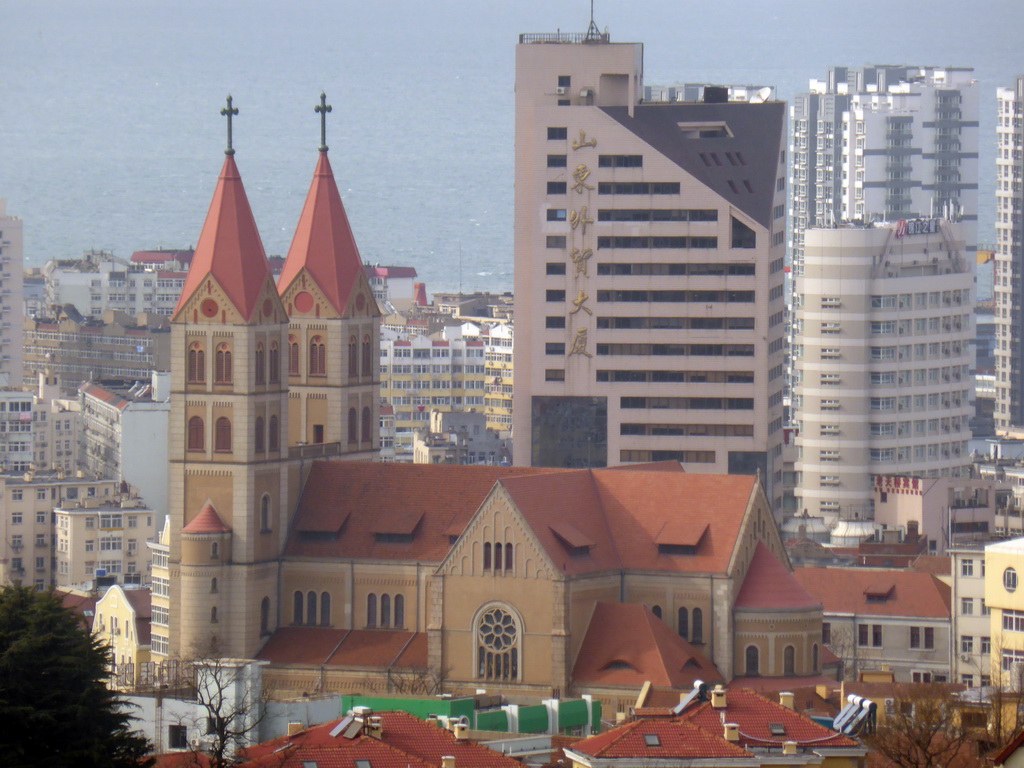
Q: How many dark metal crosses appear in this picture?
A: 2